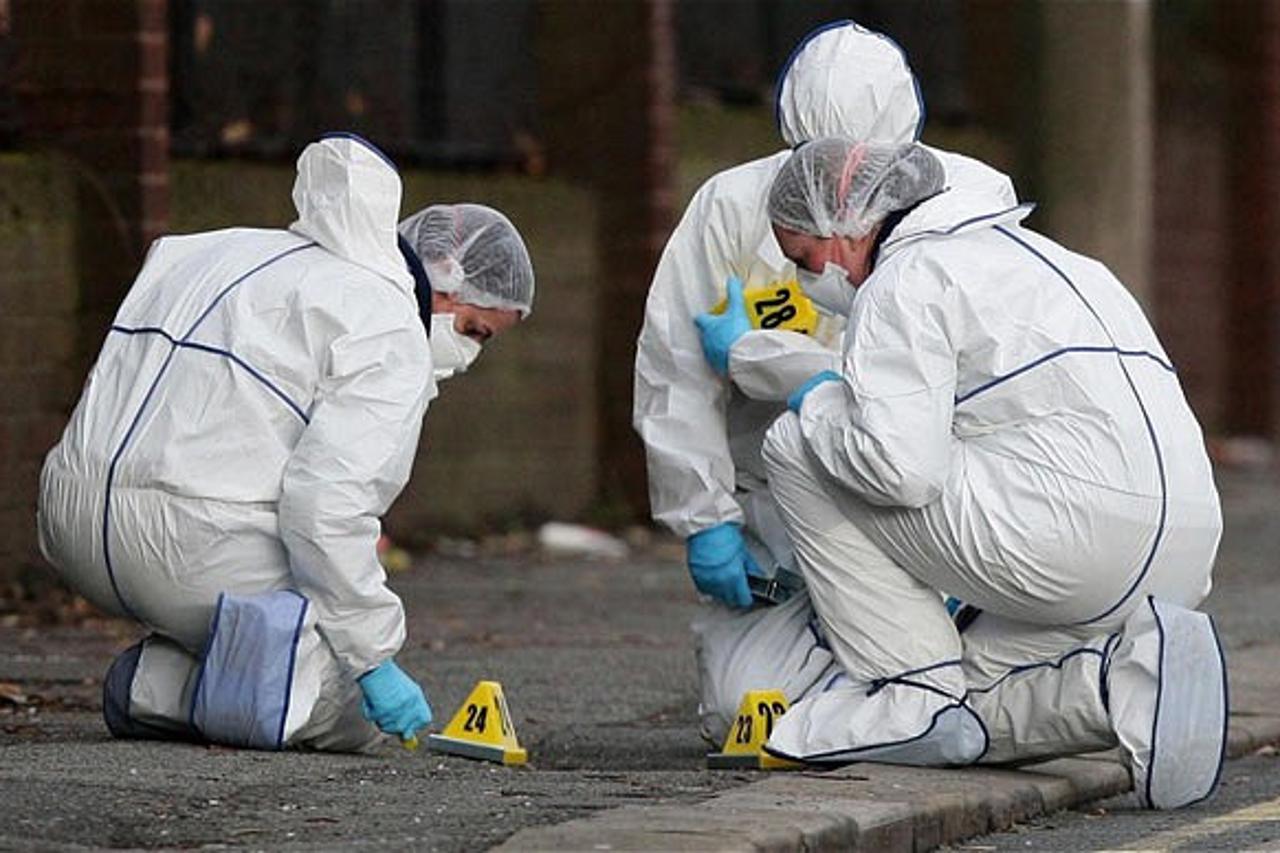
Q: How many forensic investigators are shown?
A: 3